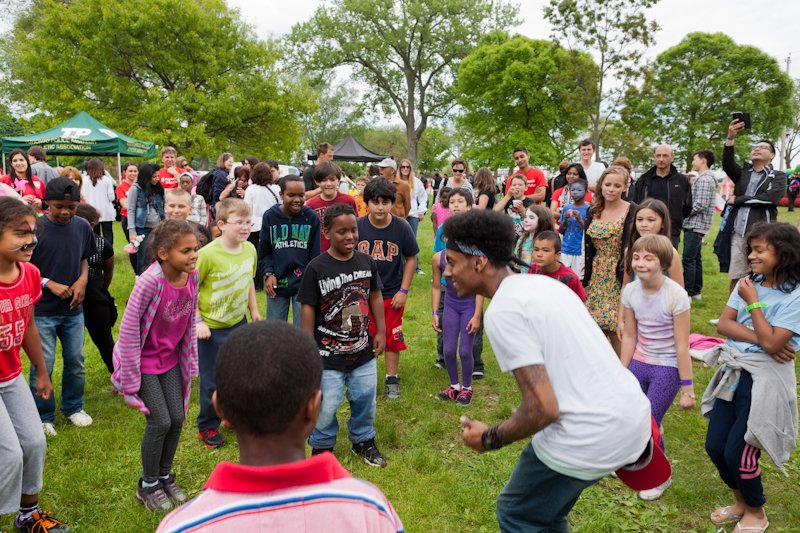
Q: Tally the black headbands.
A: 1